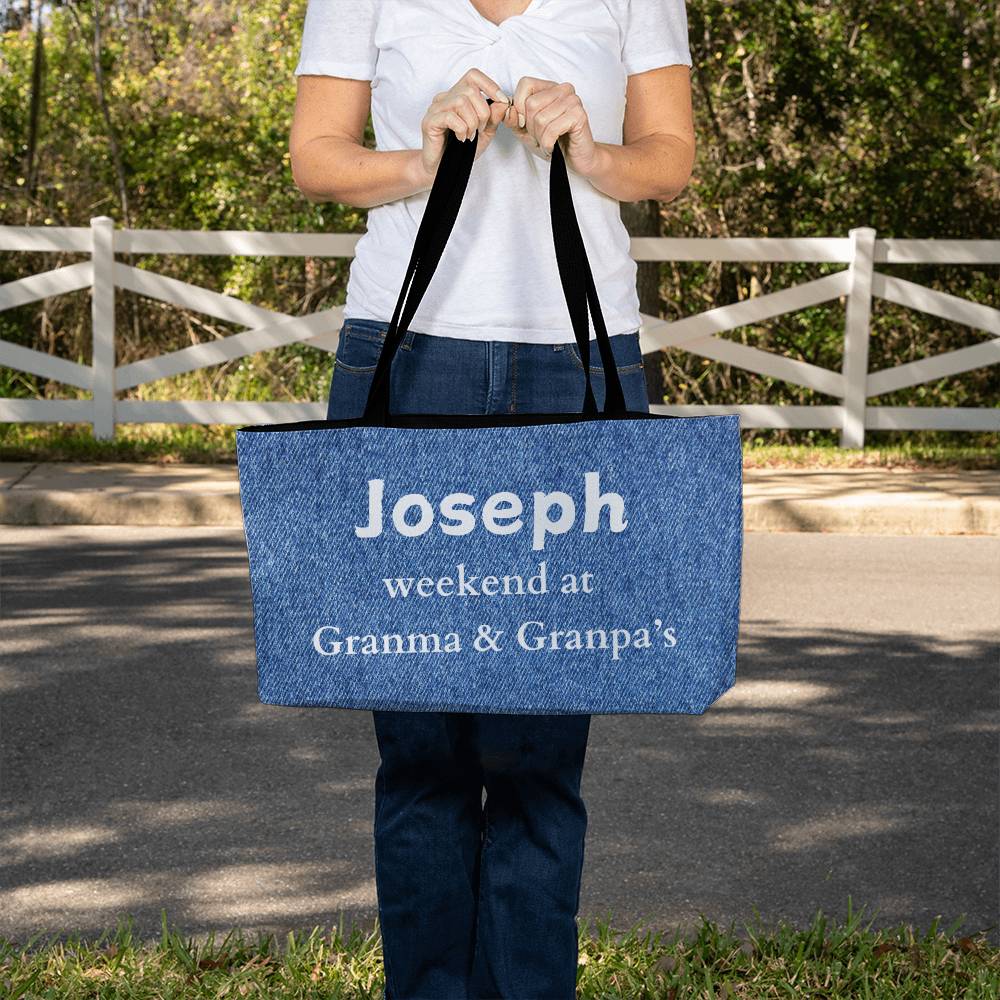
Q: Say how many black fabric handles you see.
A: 2